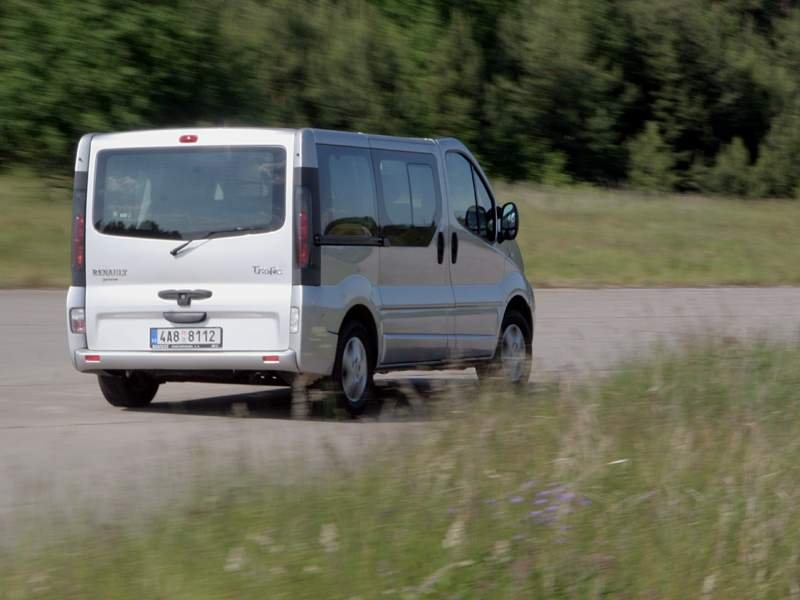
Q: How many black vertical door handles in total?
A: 2